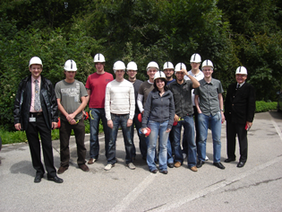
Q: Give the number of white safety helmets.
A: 12